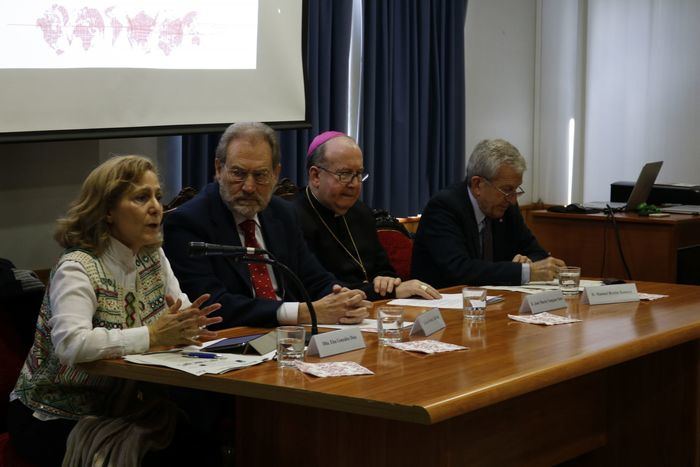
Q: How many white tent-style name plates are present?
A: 4